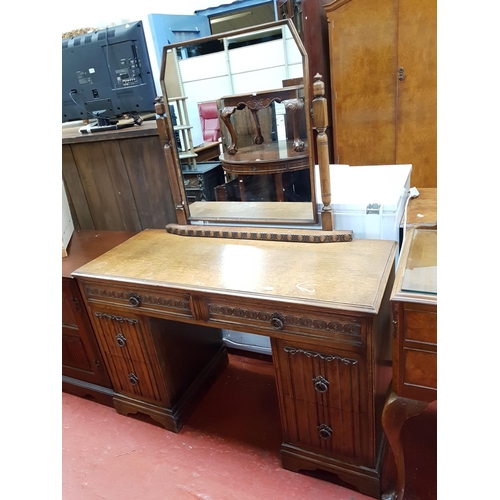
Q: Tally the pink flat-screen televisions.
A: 0